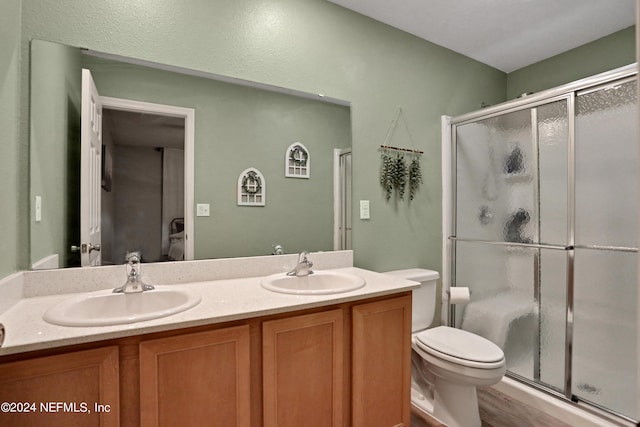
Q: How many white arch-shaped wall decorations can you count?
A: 2